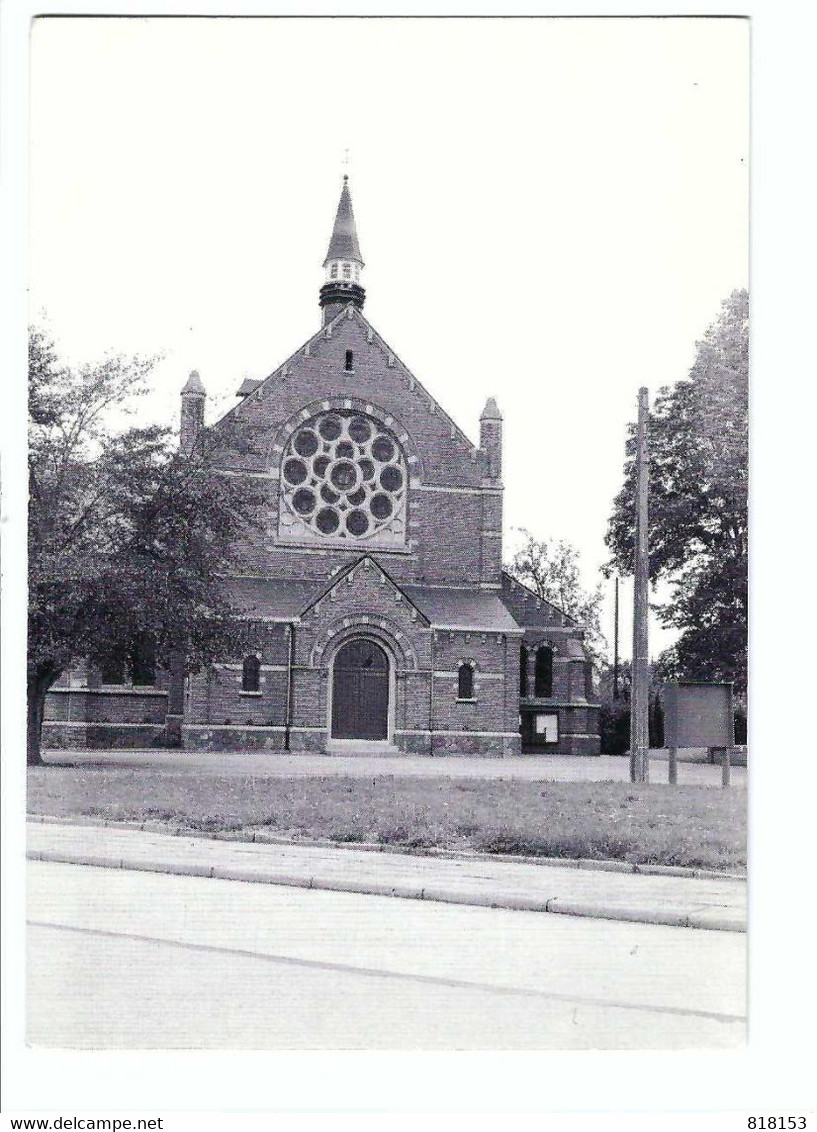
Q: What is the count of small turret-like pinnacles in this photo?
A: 2